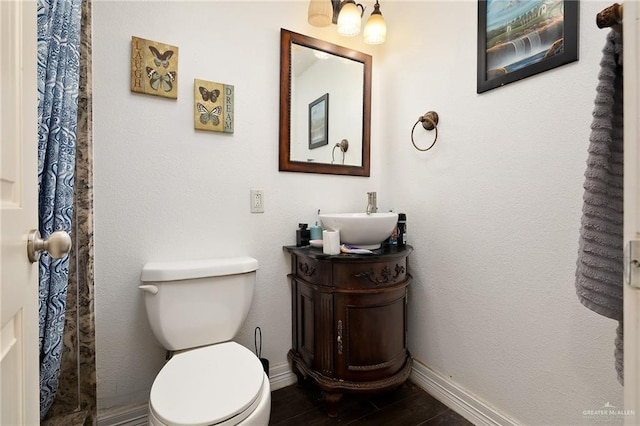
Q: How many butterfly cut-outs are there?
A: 4